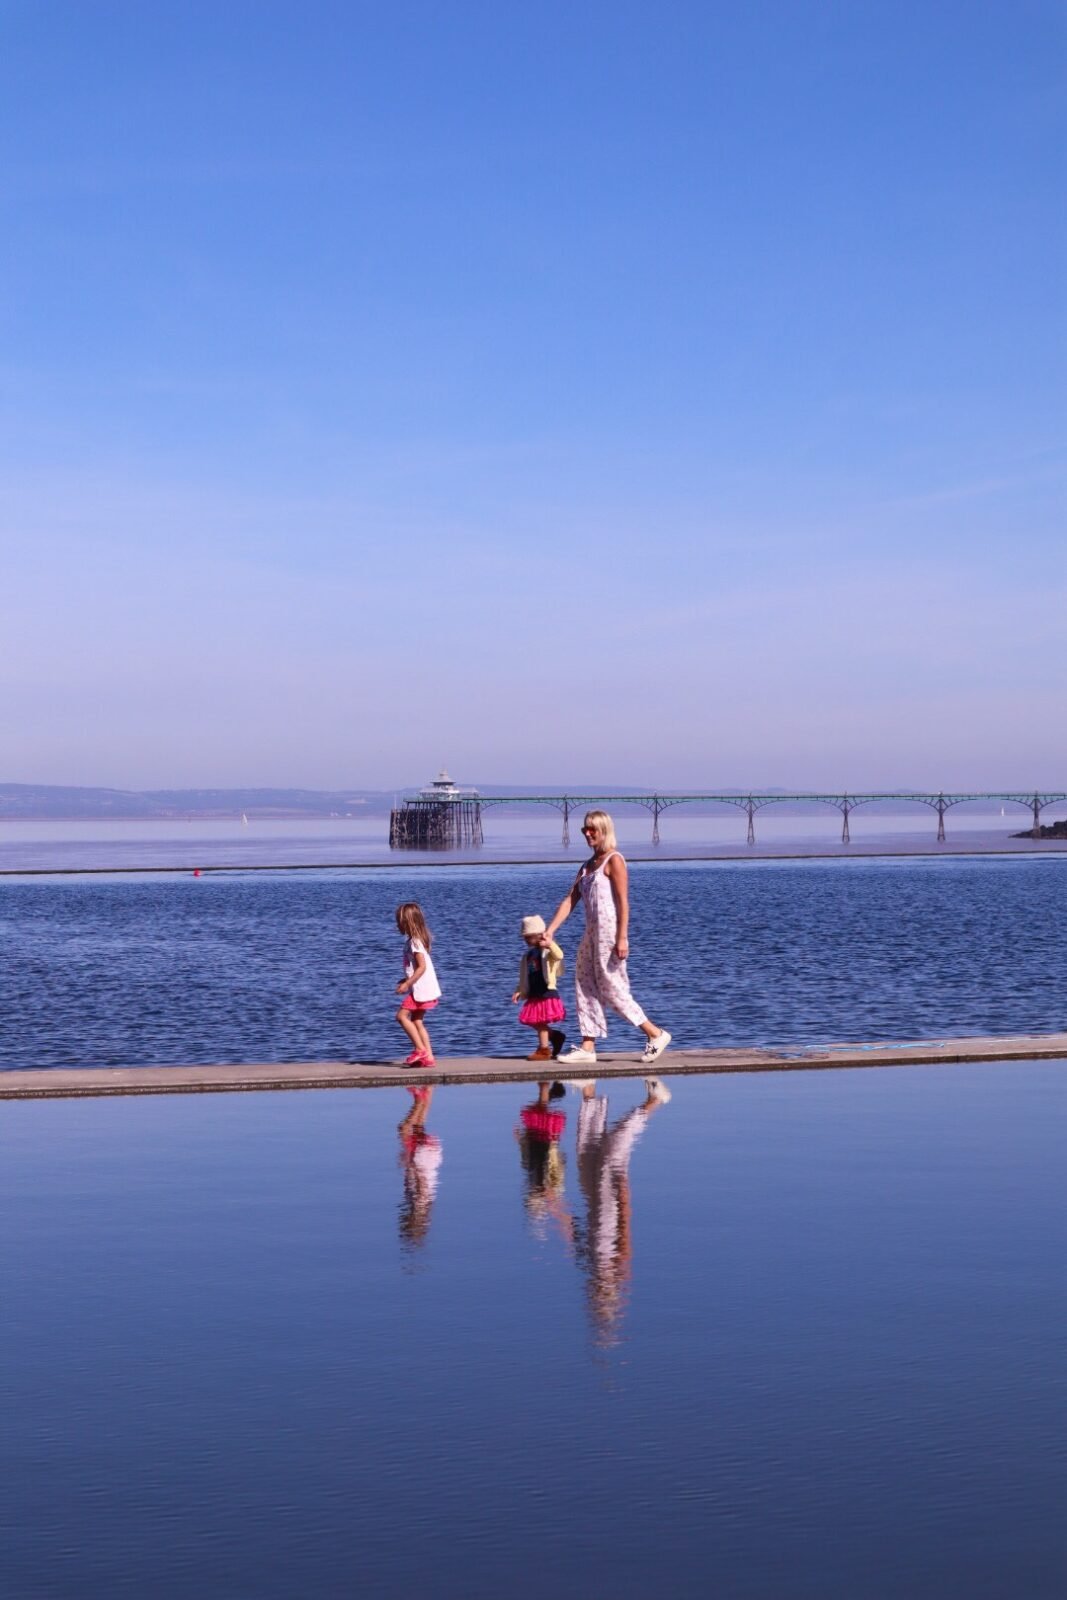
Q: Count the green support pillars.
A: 6